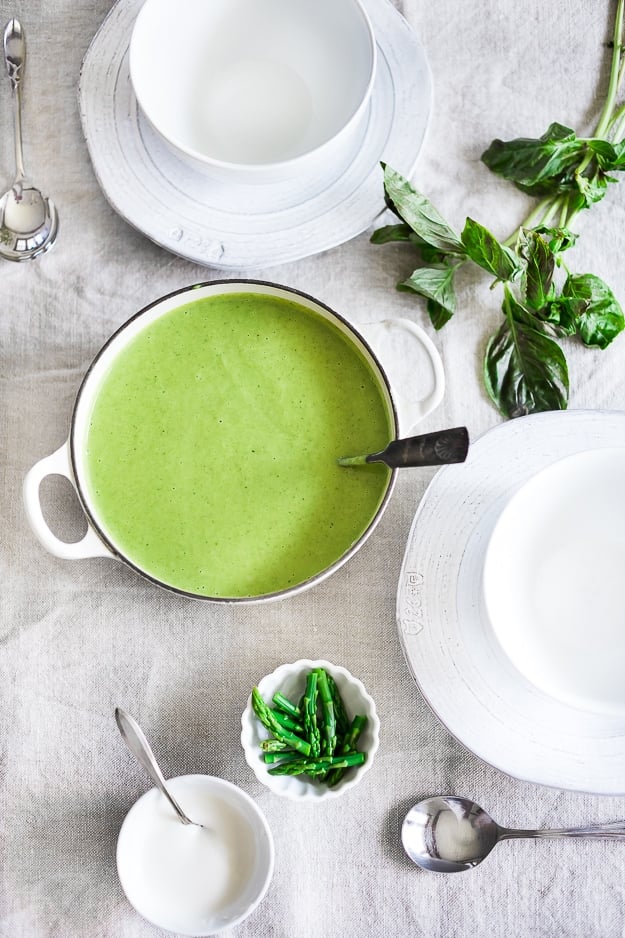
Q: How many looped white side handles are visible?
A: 2